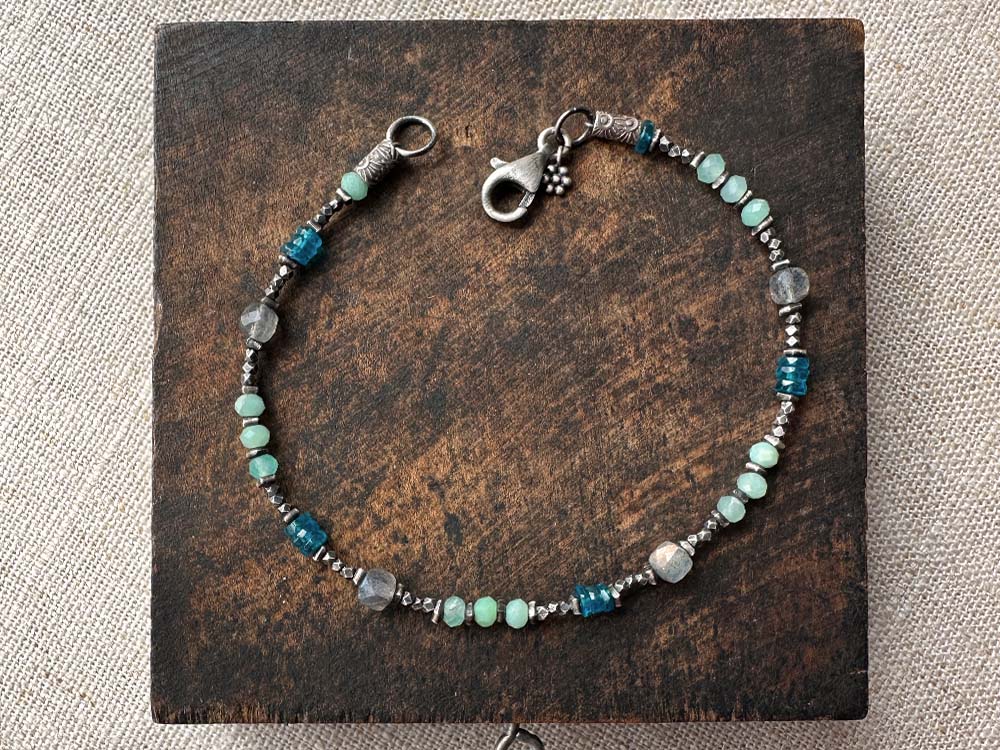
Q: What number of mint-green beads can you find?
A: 13